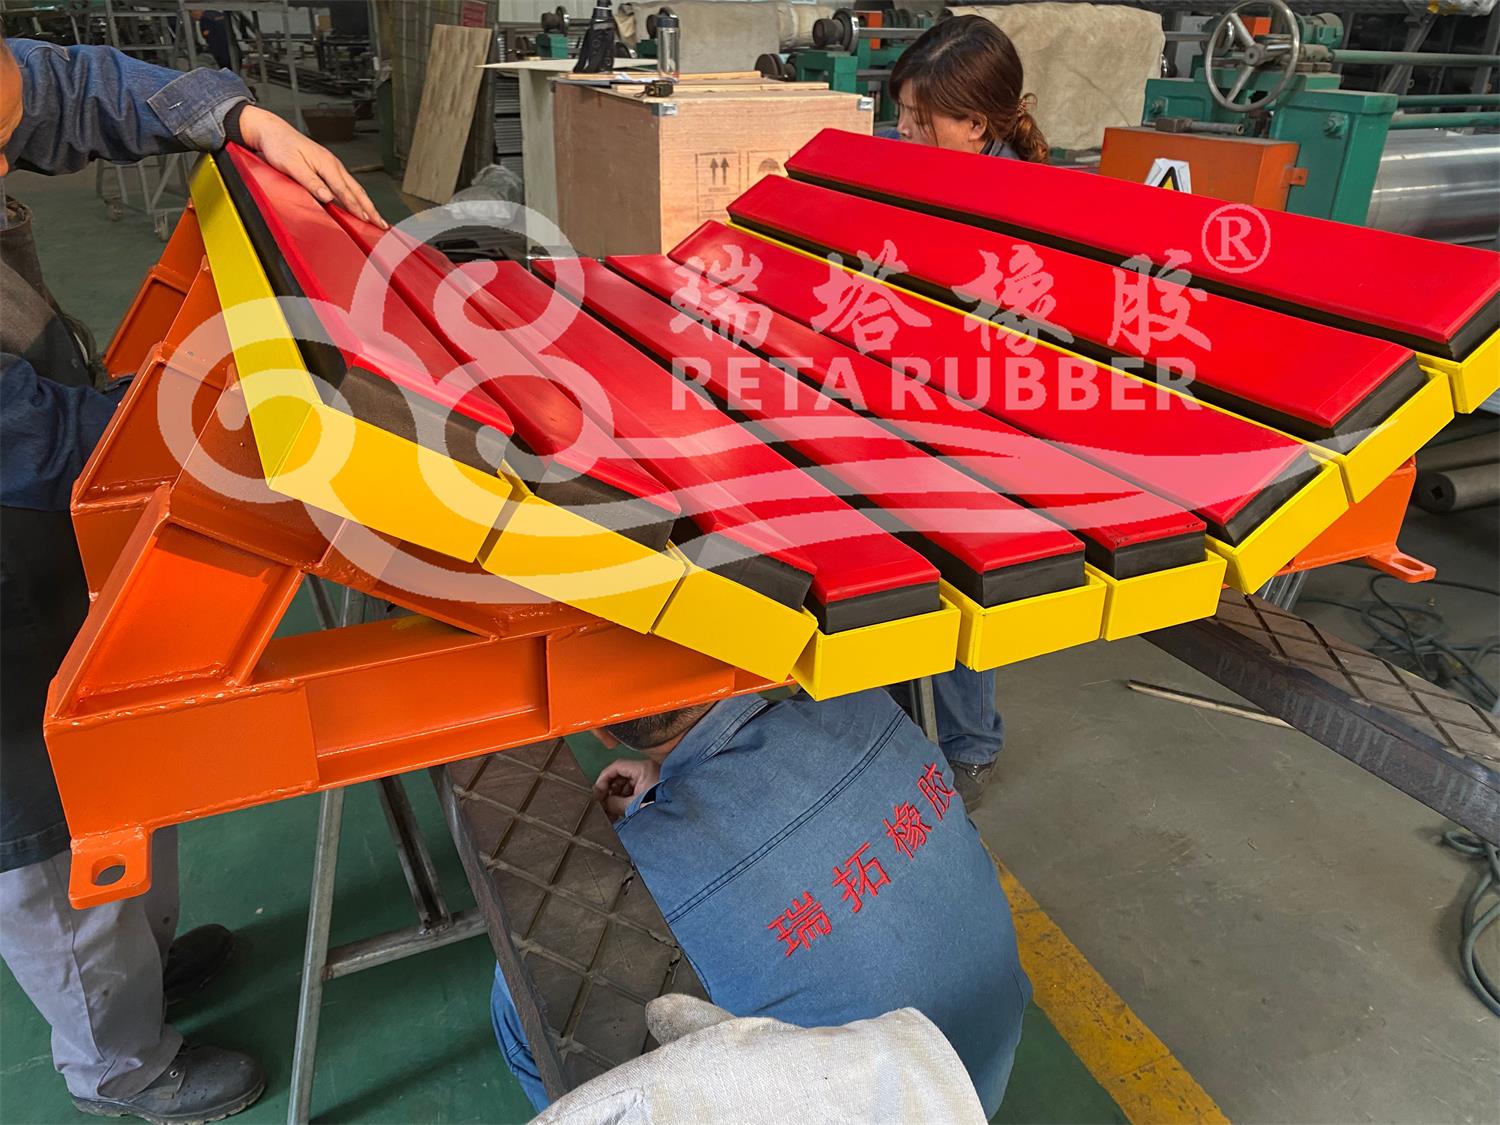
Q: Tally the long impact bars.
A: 9